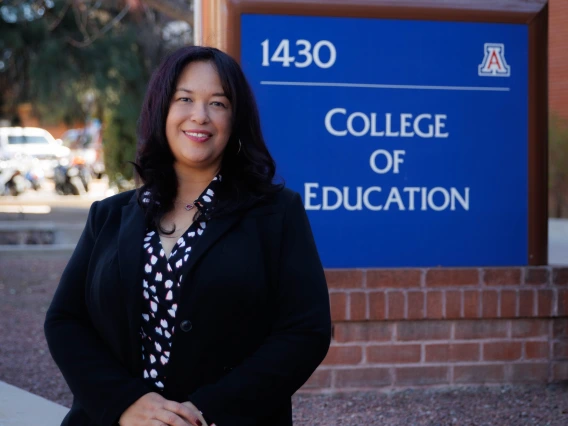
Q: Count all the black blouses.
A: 1